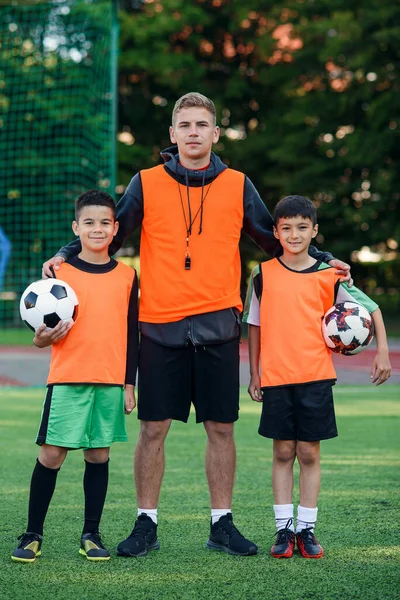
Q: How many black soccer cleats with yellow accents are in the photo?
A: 2